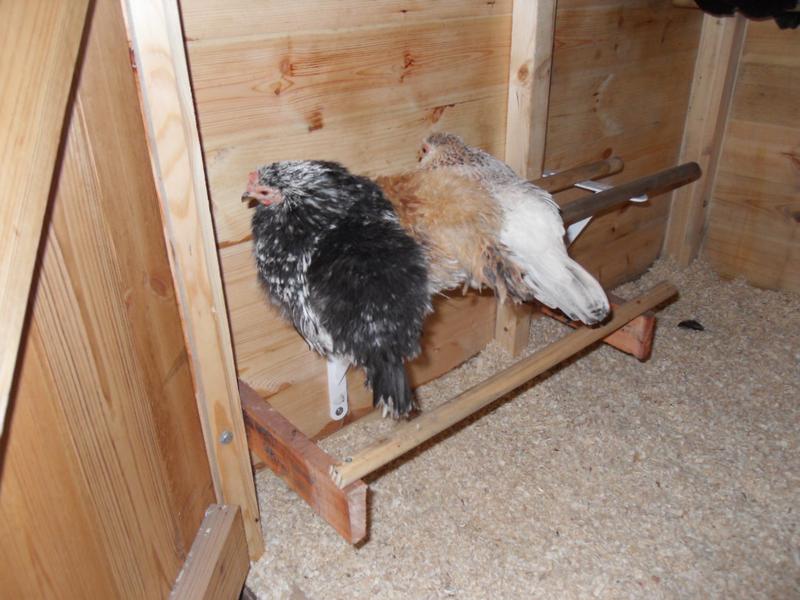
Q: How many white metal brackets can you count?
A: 2